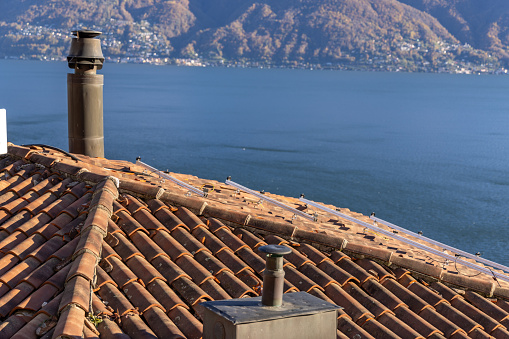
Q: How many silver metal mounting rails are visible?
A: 4